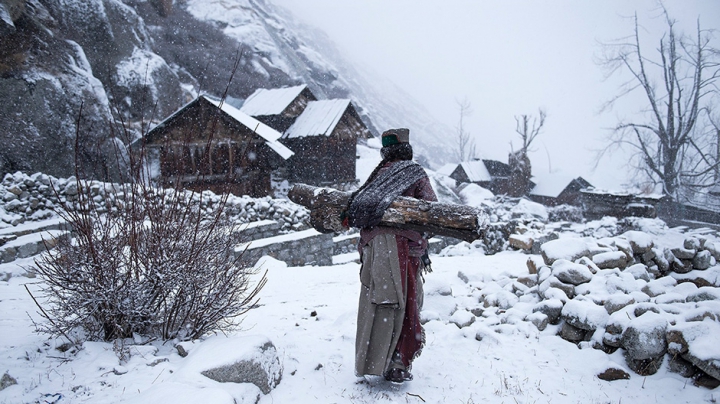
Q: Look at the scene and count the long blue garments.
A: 0